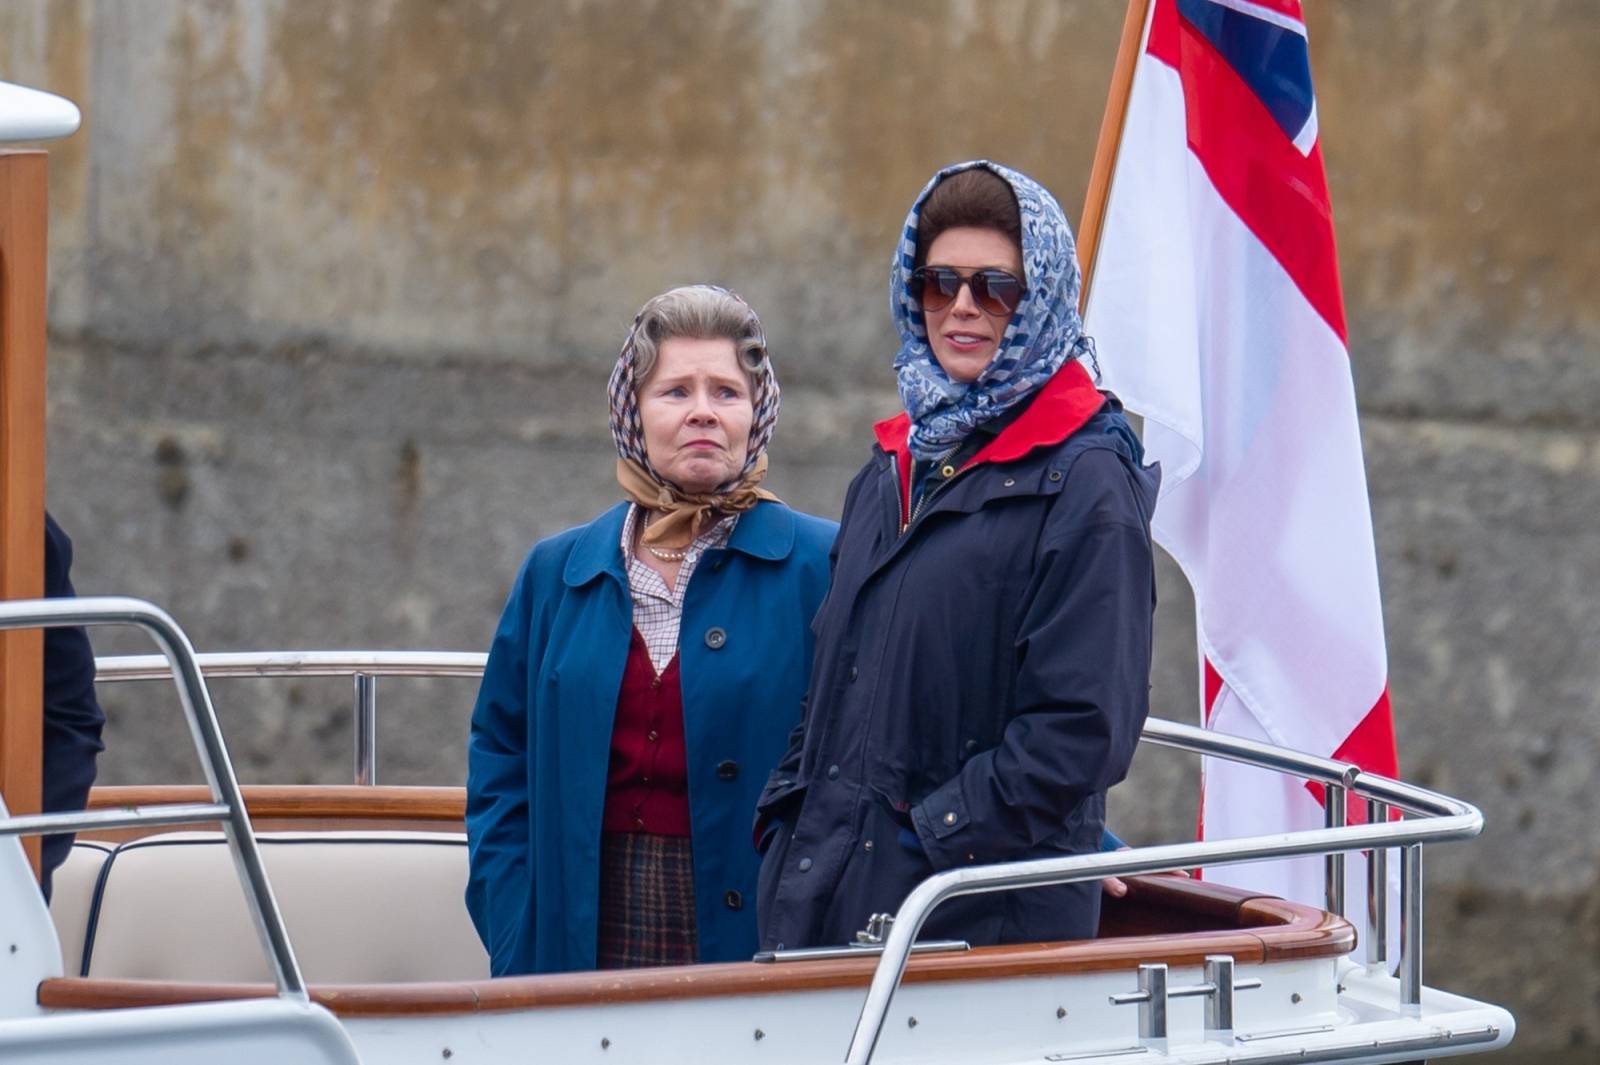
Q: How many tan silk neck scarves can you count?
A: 1